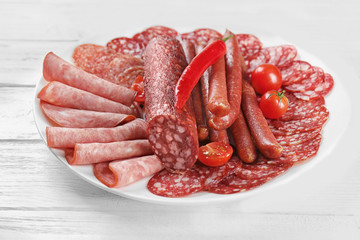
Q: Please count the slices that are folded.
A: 6